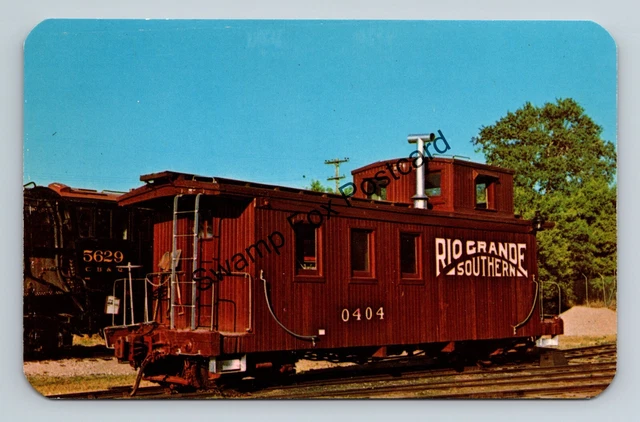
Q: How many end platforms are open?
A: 2